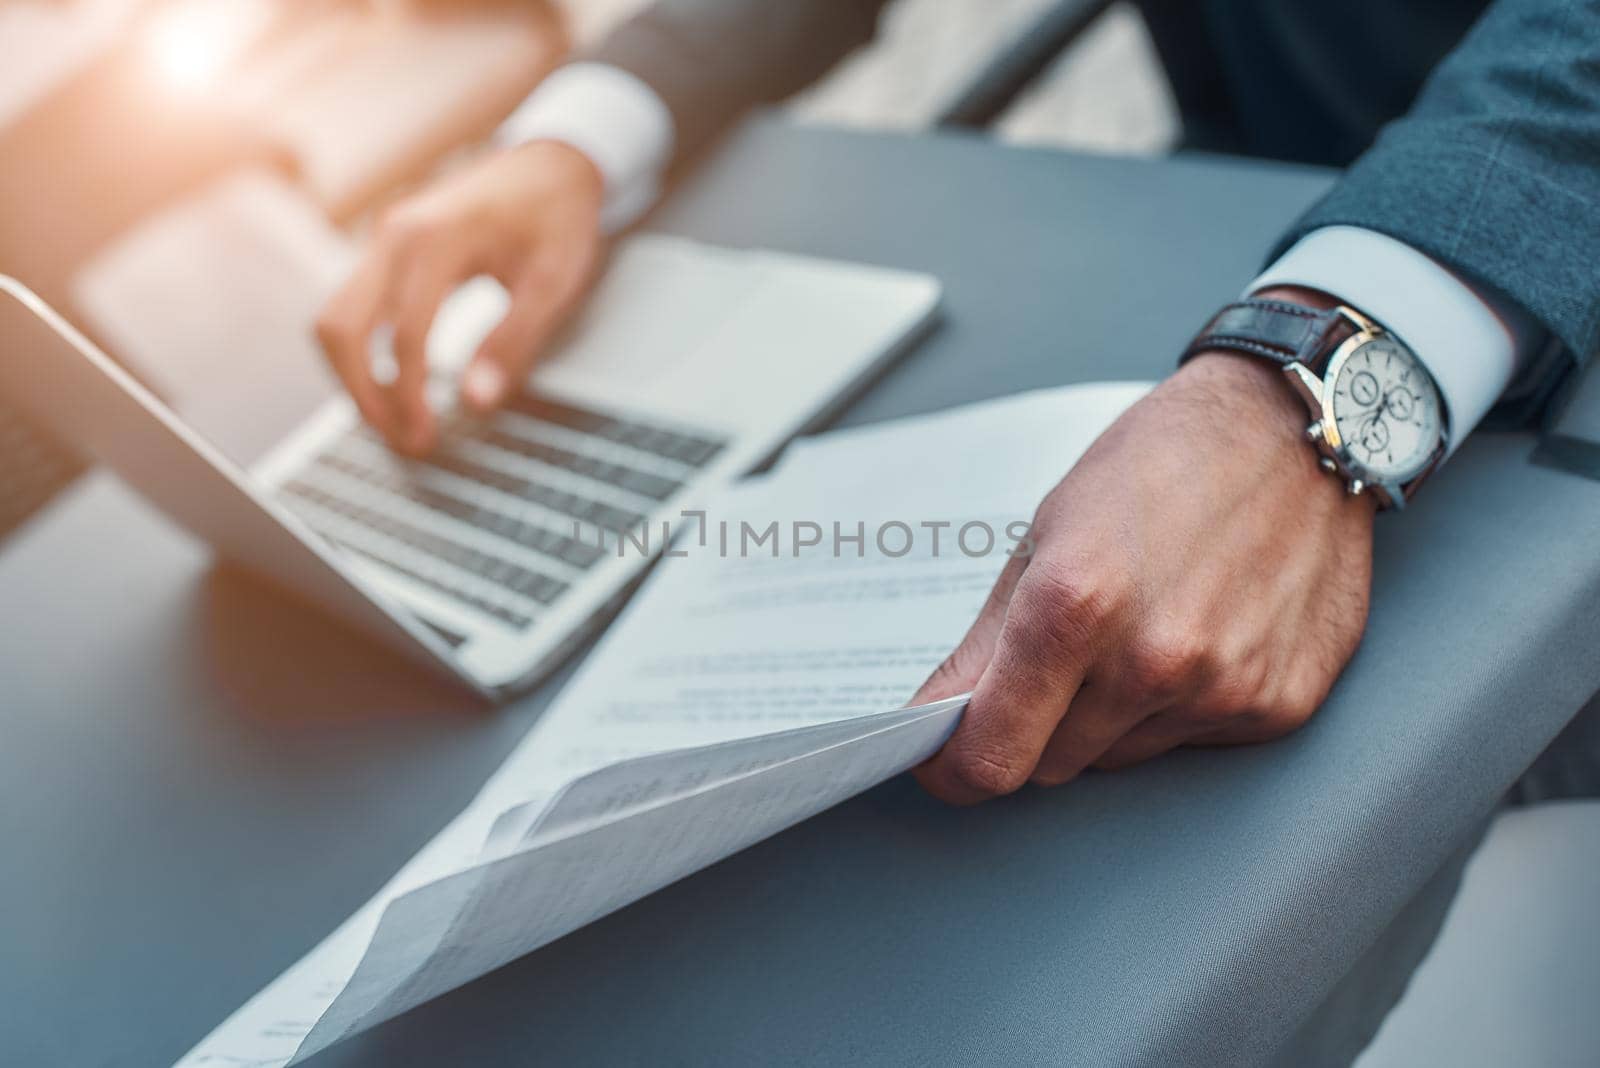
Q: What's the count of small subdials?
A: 3